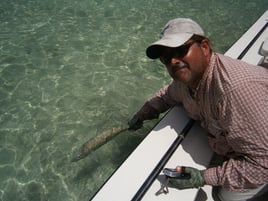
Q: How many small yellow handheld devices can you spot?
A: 0